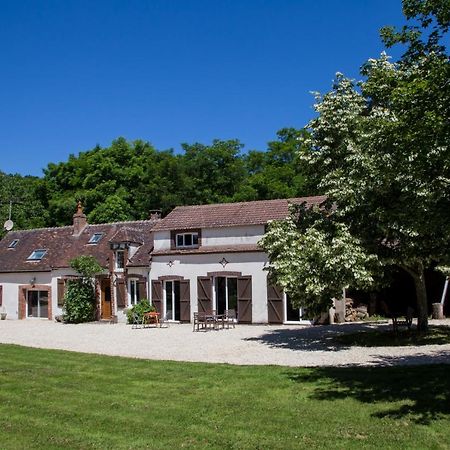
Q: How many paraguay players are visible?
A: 0